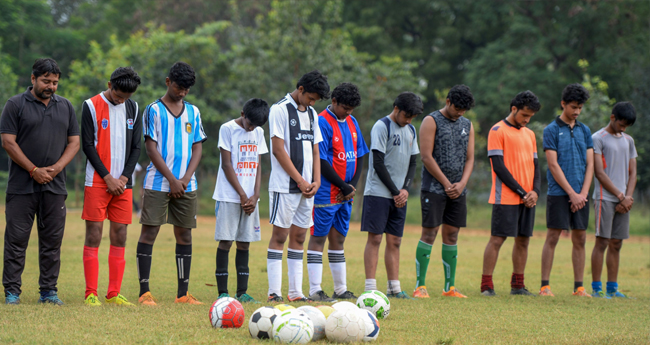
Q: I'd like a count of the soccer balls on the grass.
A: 10